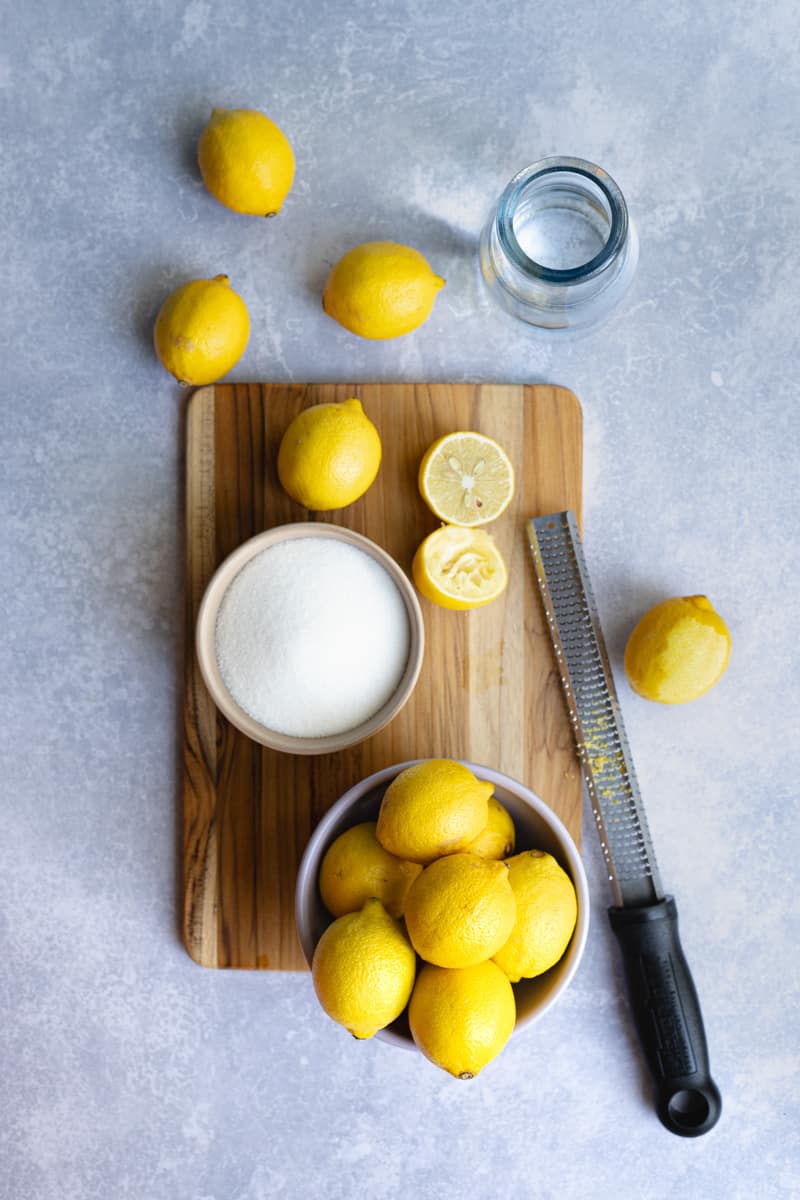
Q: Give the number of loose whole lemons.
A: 5